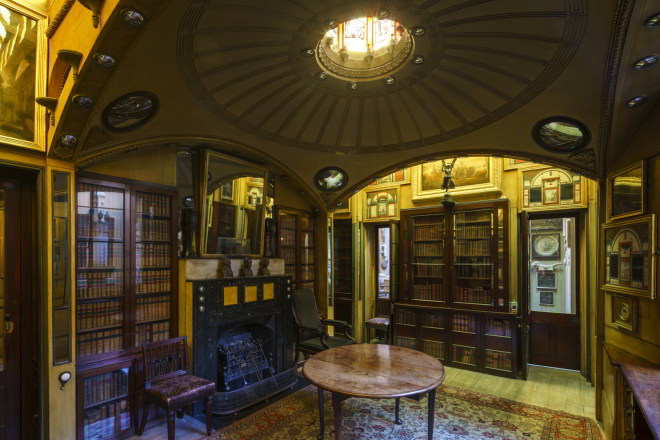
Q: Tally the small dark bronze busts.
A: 3